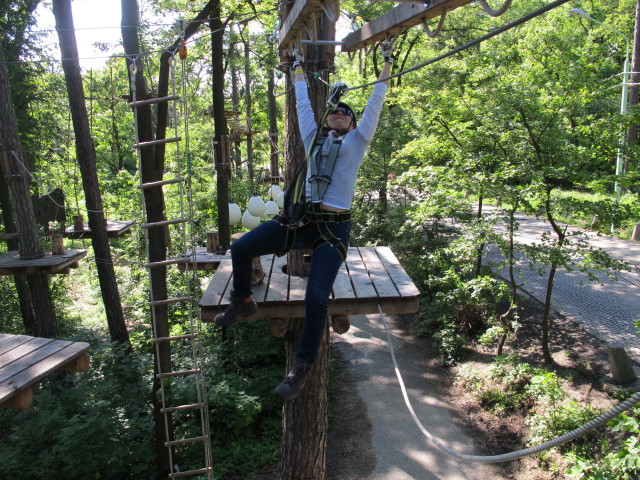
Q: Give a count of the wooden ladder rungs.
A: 11